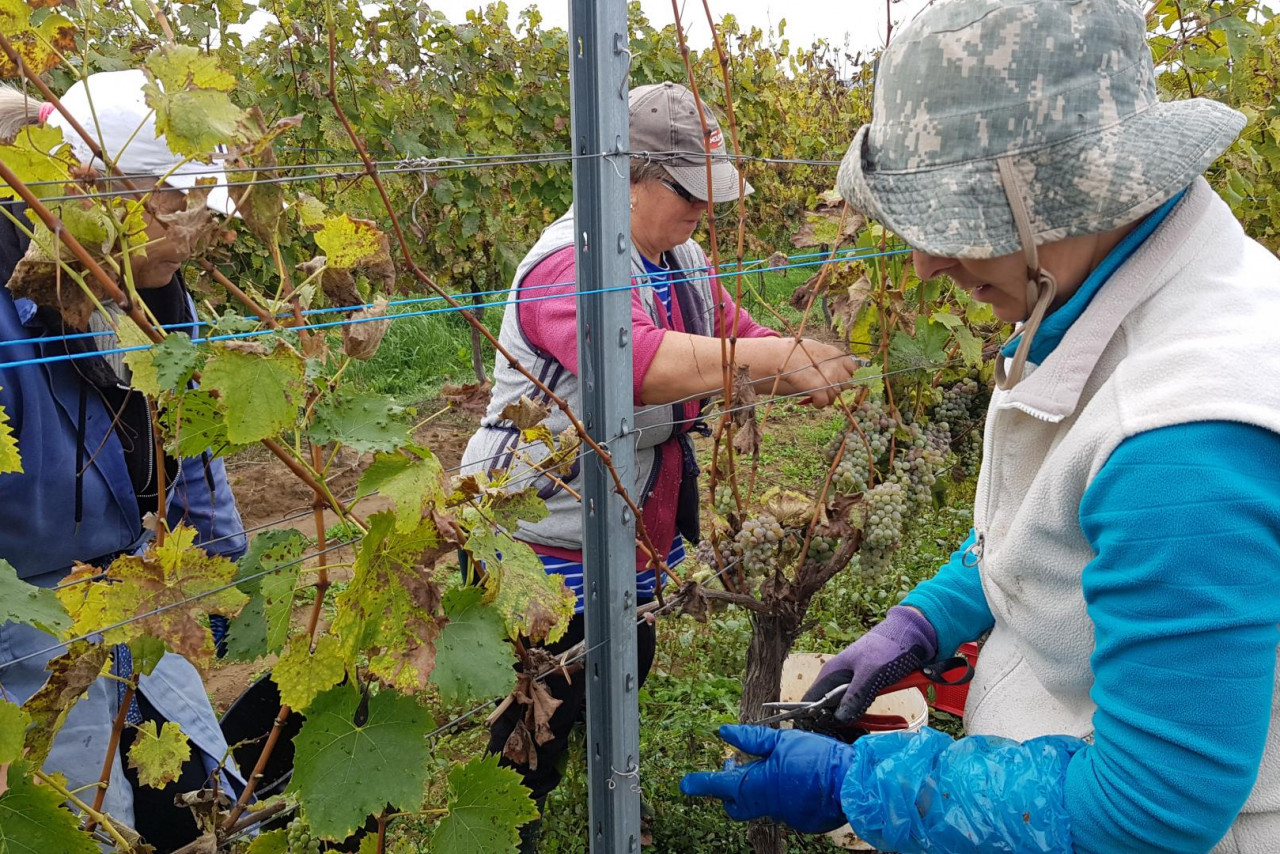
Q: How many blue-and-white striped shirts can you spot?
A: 1